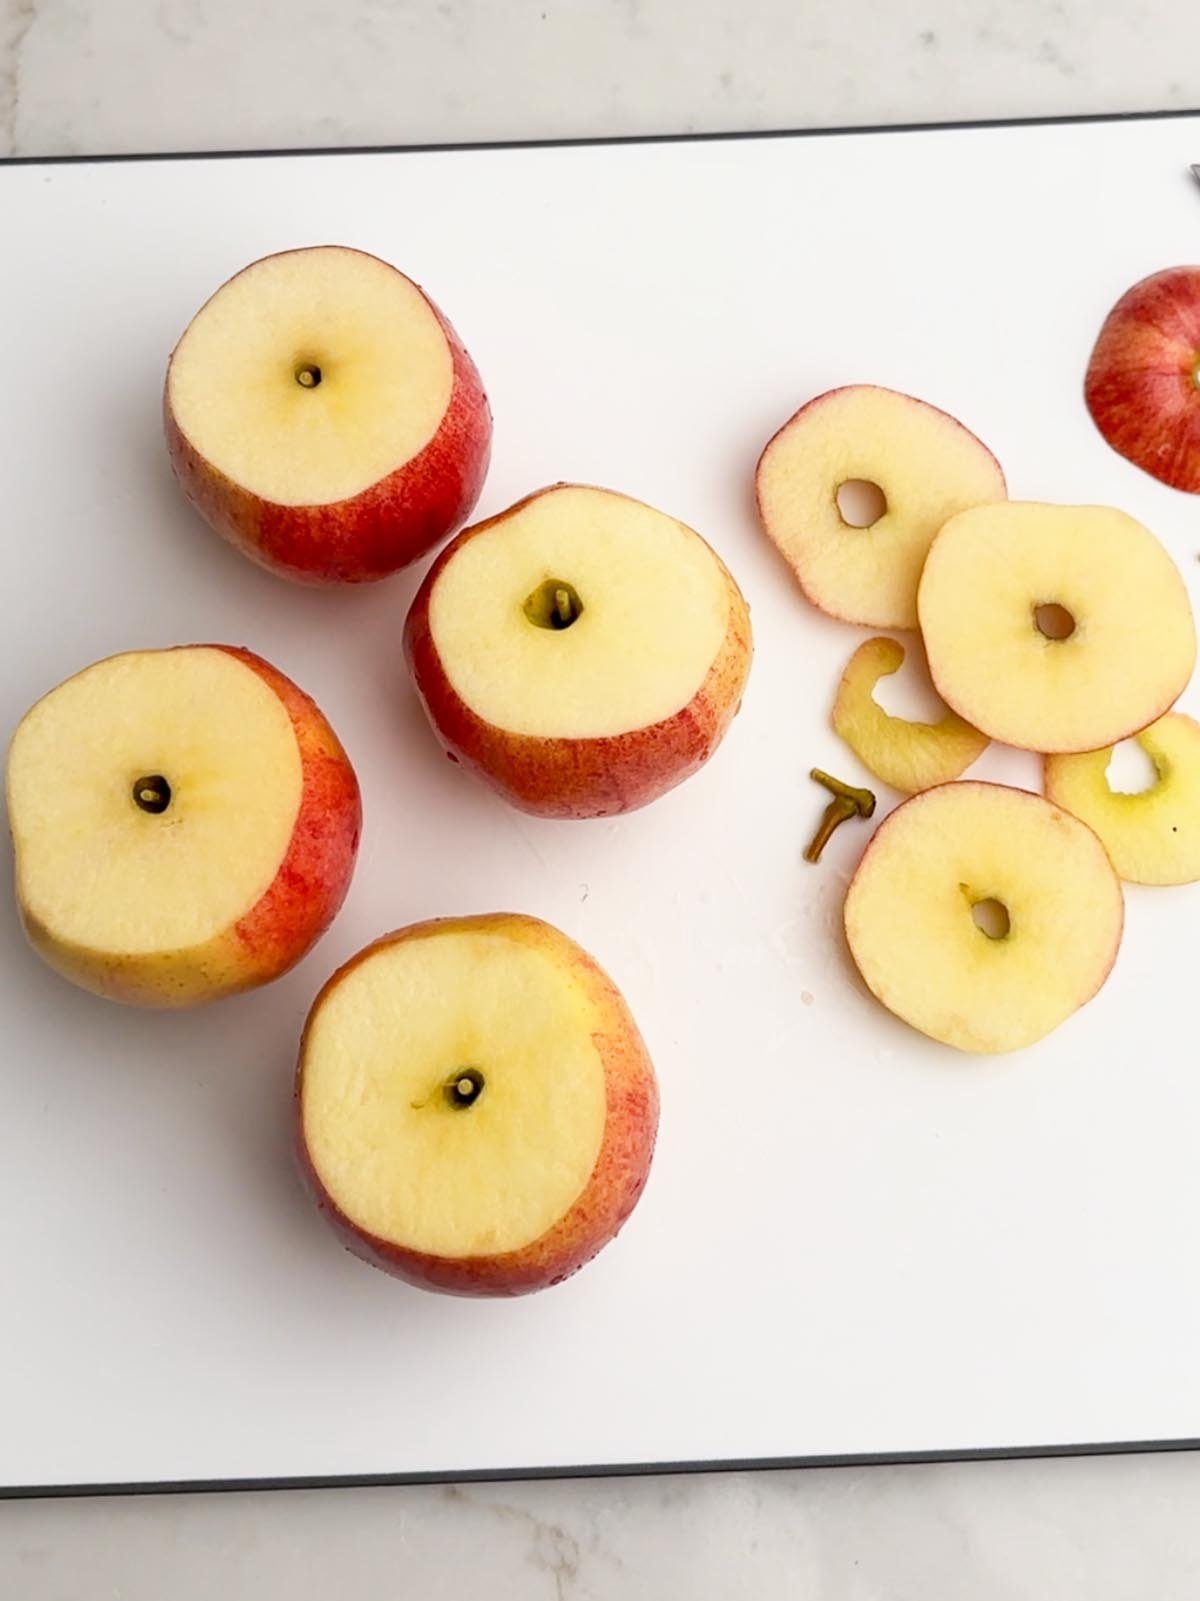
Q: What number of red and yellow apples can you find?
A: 4